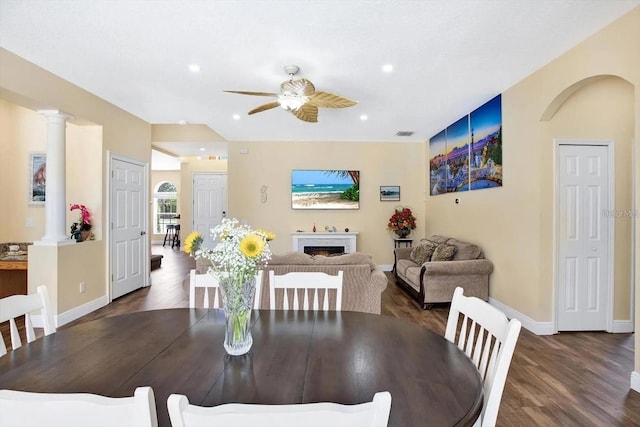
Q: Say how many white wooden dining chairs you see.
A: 6